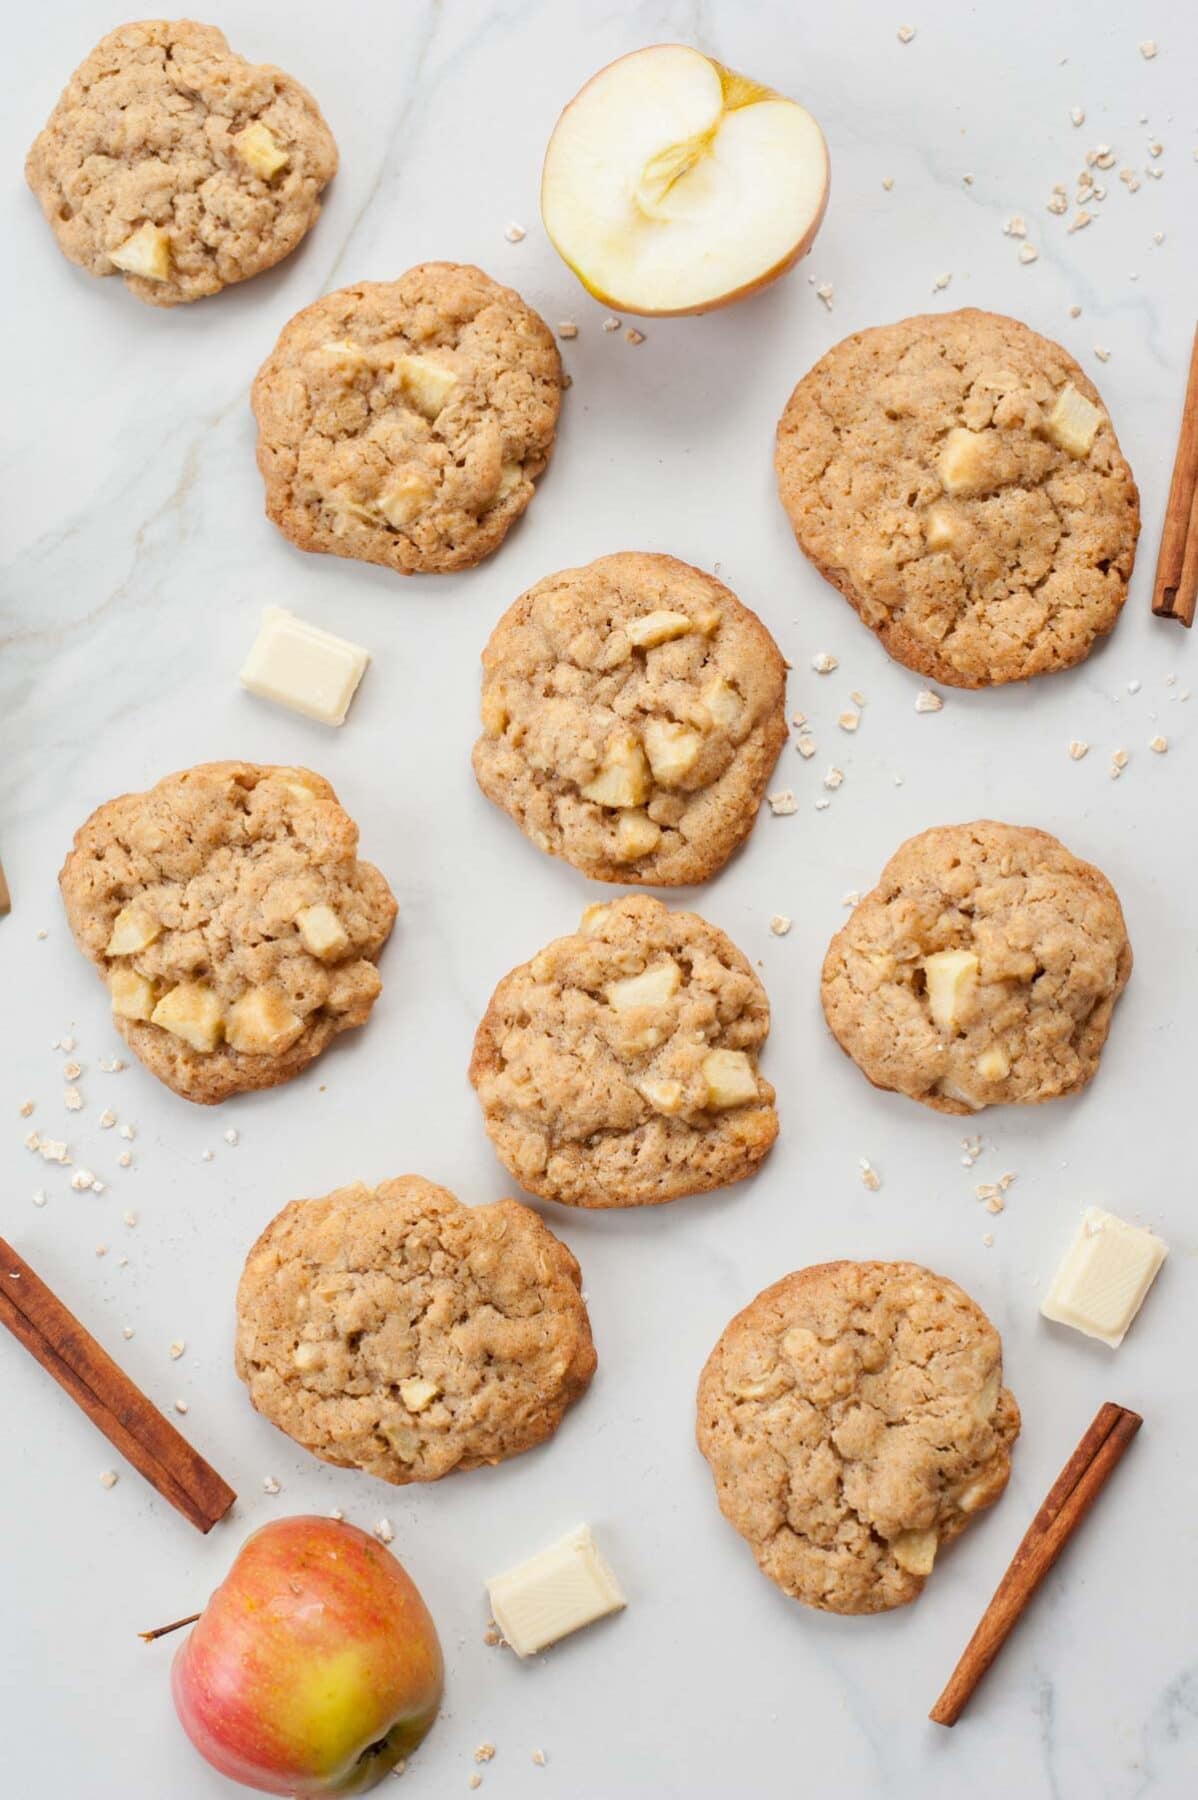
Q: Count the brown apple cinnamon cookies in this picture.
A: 9